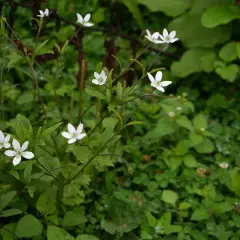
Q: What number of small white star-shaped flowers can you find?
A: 9